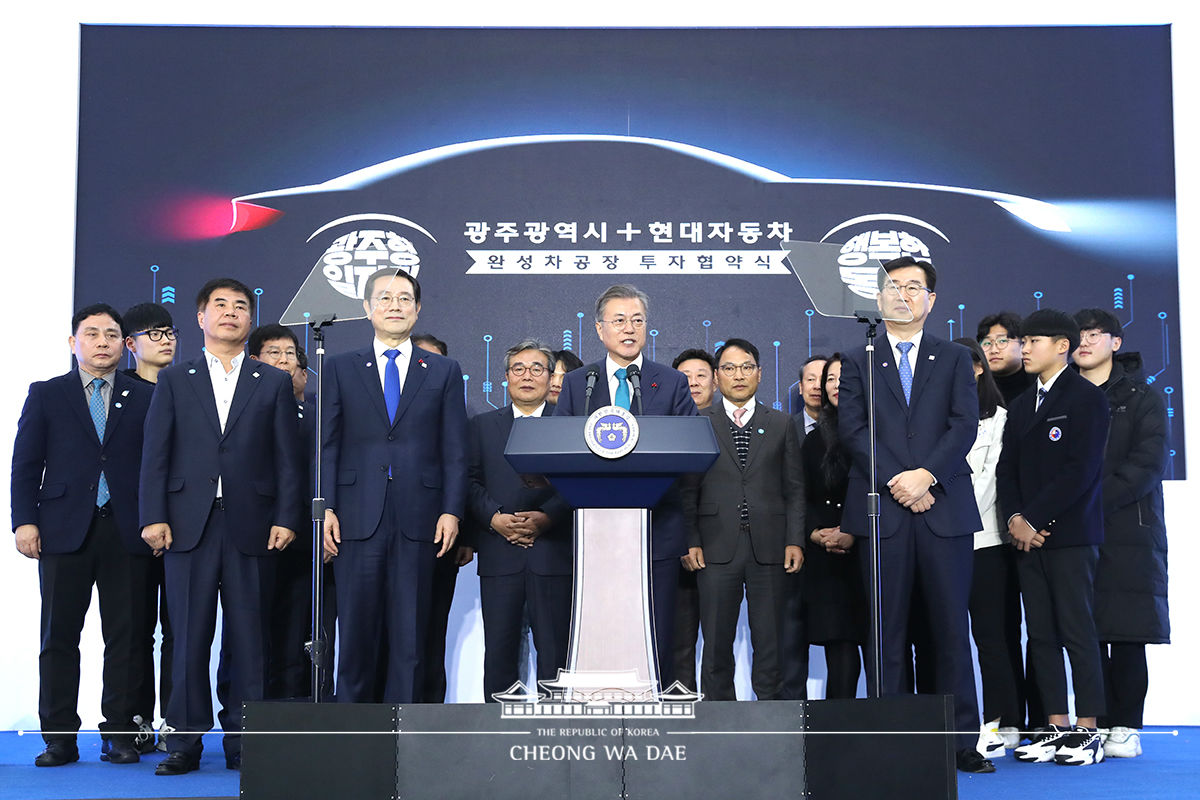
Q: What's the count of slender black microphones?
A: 2